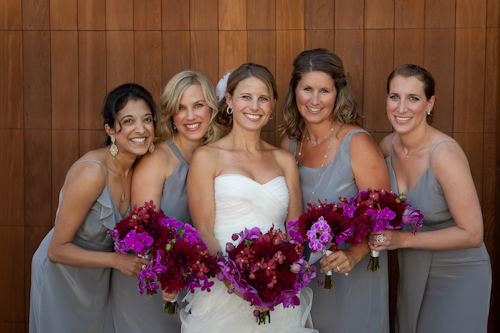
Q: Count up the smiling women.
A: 5